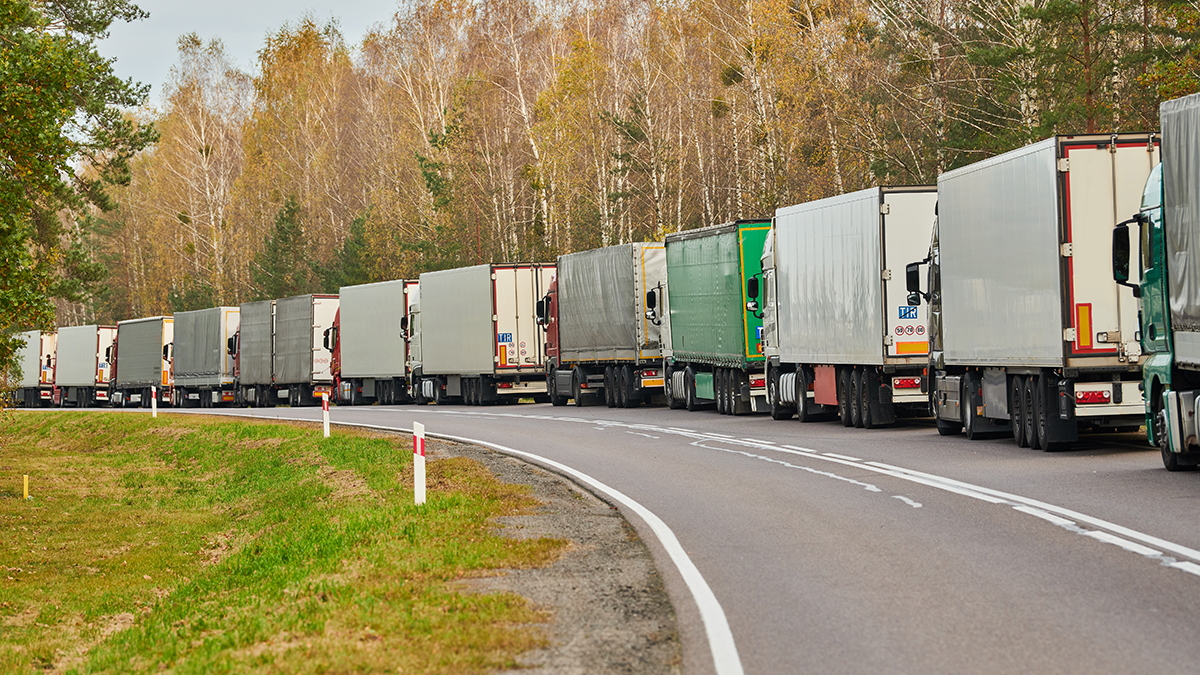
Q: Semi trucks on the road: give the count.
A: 12